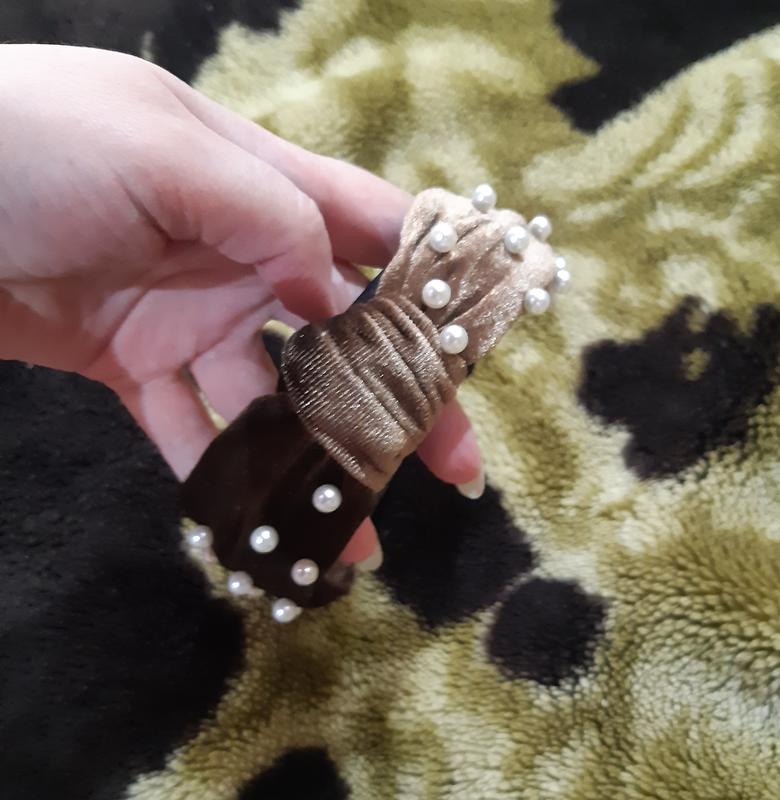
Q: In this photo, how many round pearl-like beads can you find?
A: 15